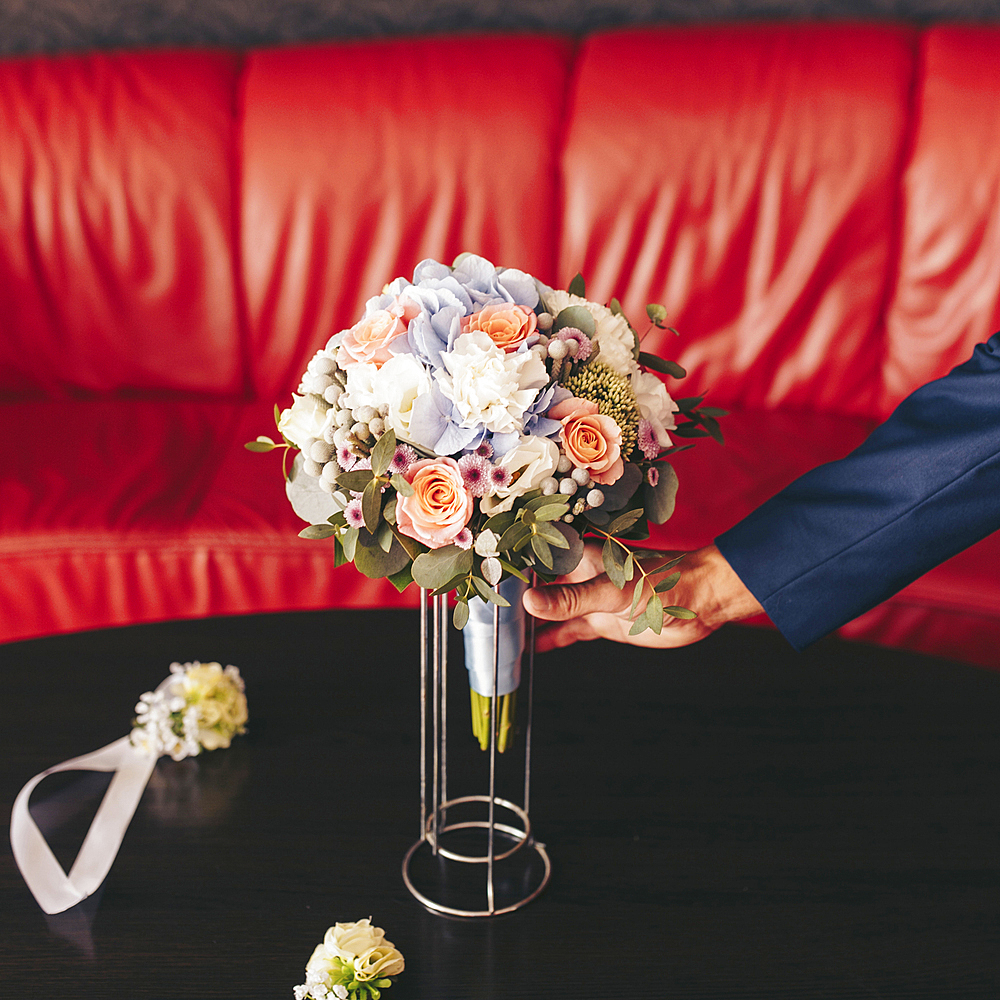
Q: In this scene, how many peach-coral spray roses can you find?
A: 4